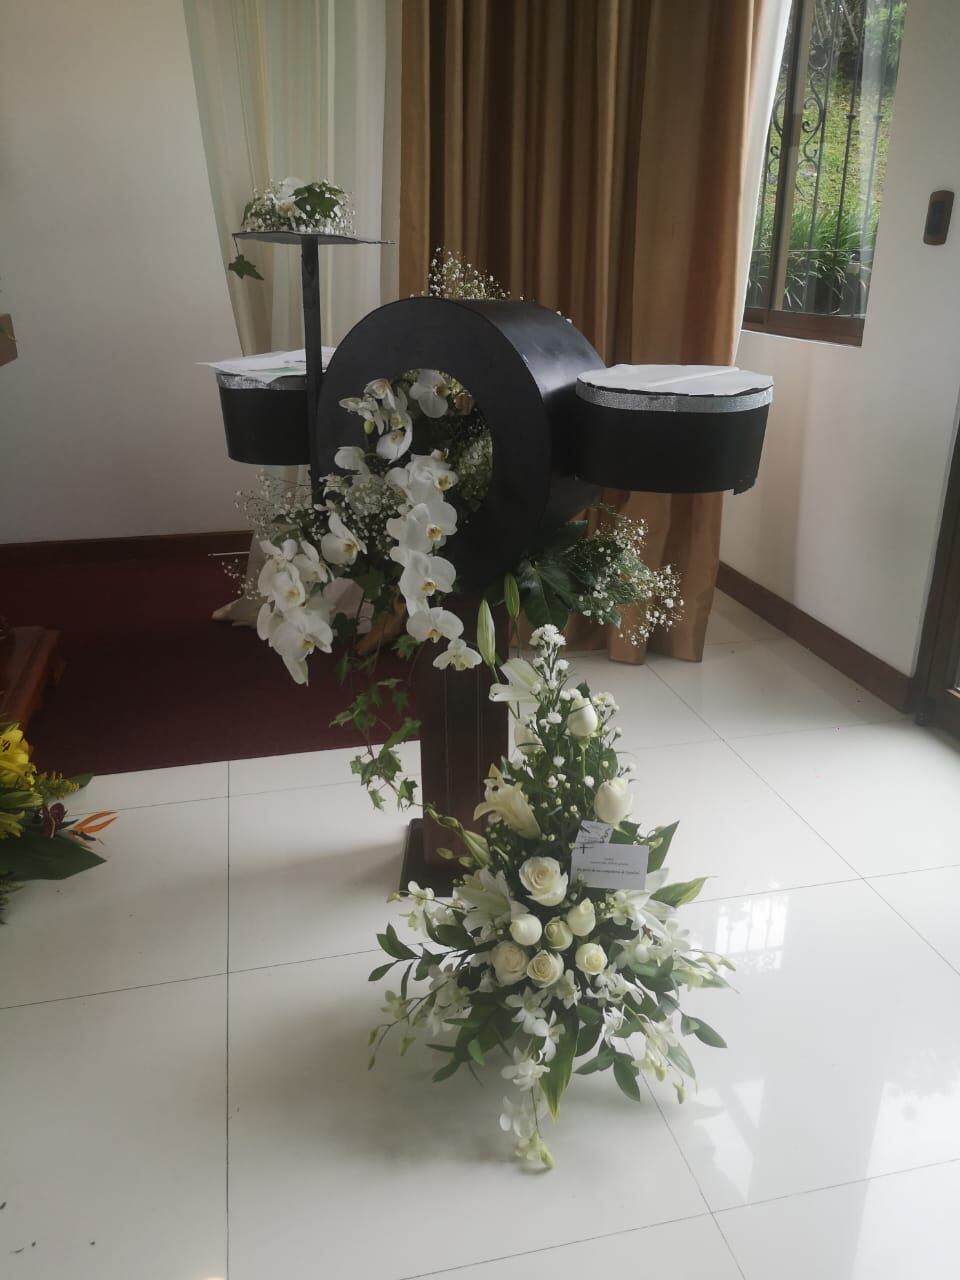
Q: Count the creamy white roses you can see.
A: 10